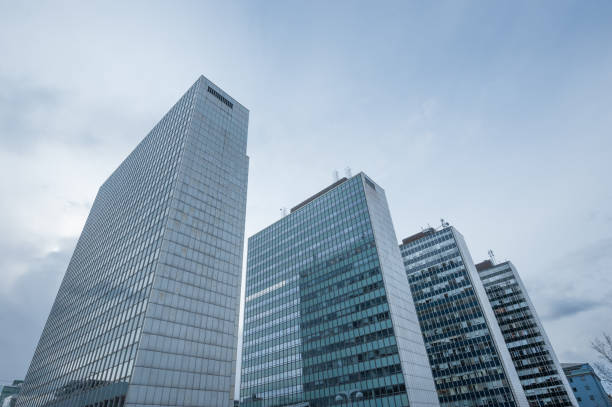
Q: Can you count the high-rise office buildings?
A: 4